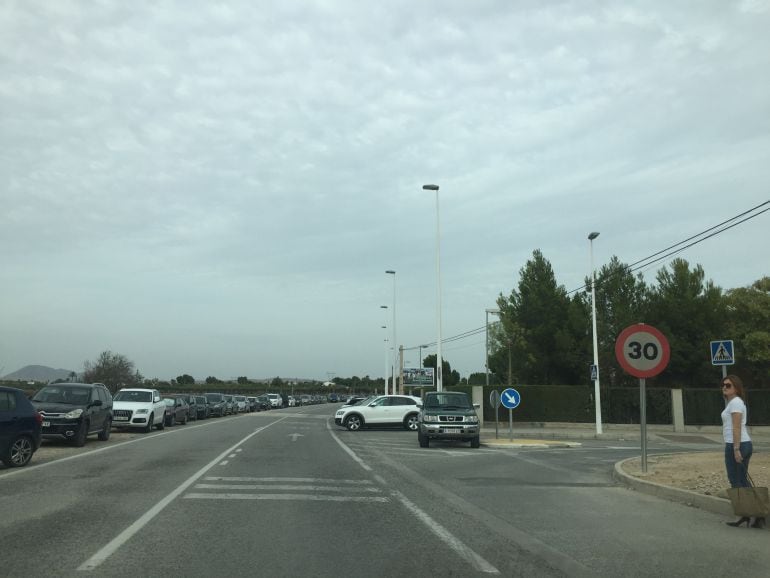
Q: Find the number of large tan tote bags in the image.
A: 1